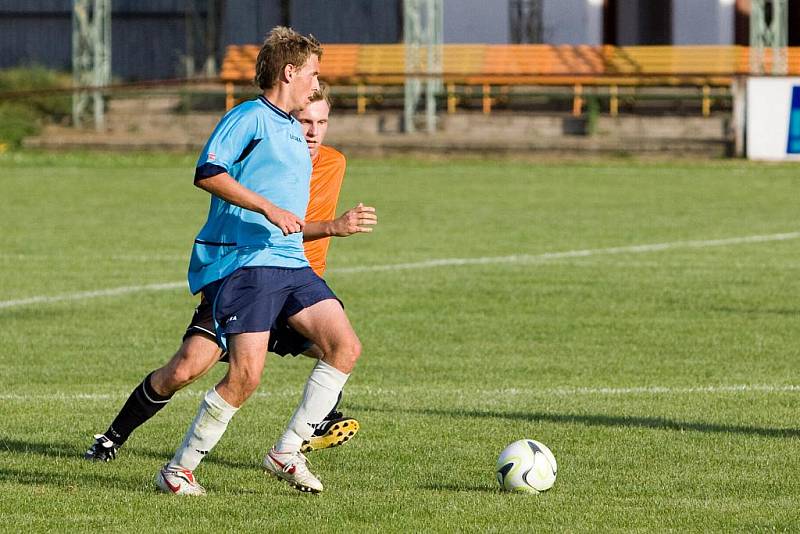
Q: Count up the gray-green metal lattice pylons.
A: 3